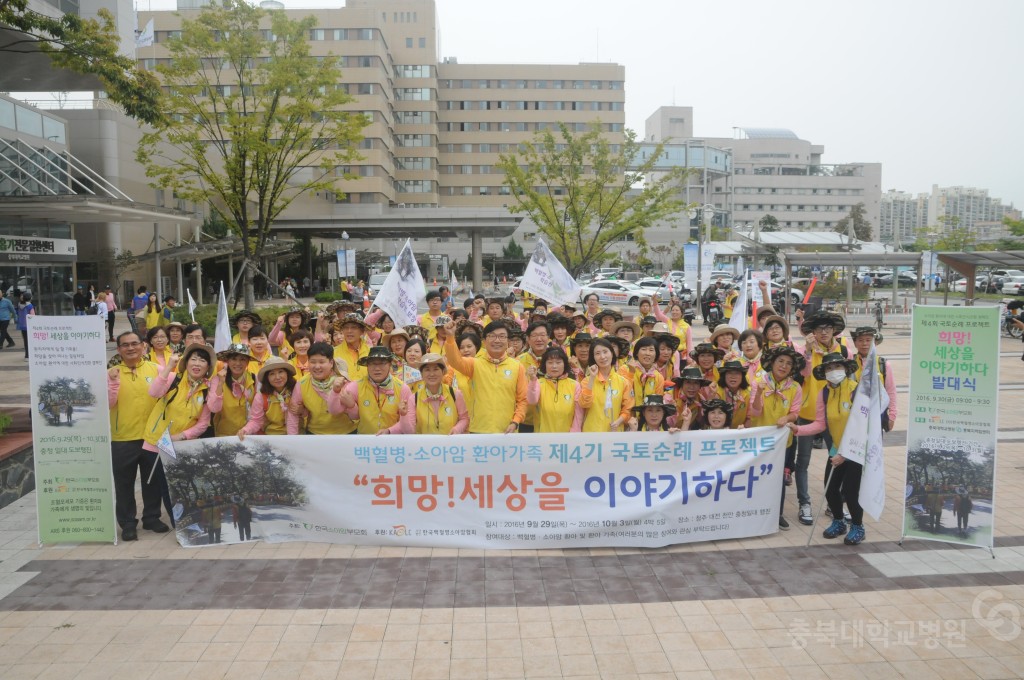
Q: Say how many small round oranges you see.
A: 0